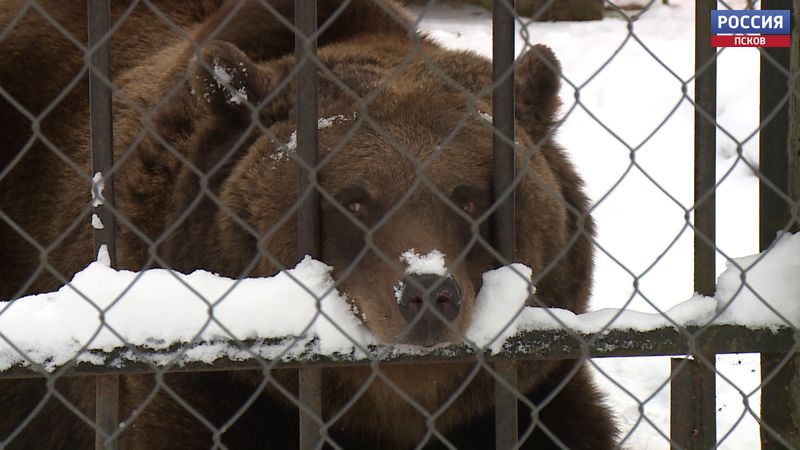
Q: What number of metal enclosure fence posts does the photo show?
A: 5